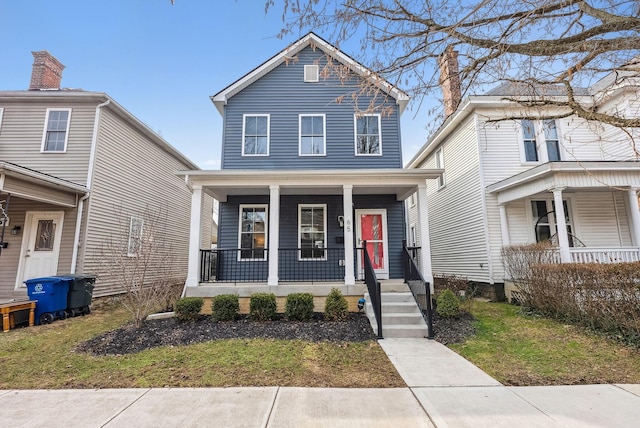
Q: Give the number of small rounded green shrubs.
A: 6